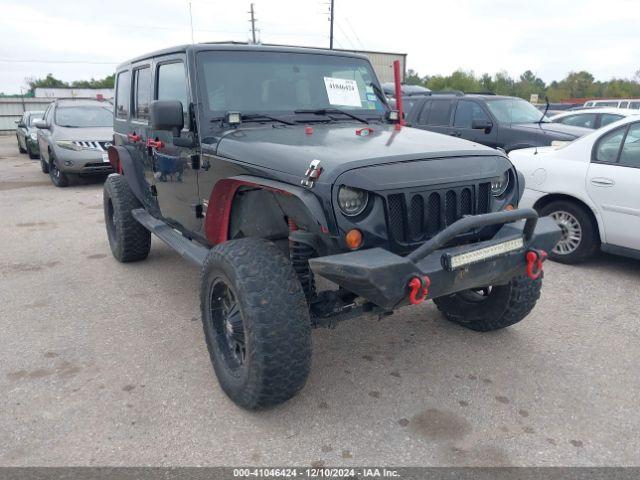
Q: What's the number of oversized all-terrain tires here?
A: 3